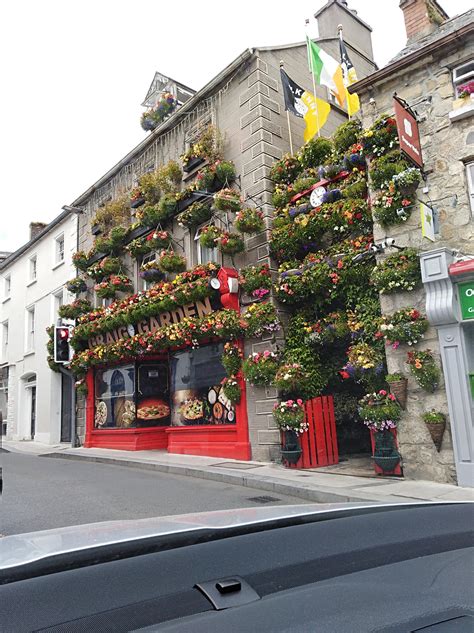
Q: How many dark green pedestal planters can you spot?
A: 2